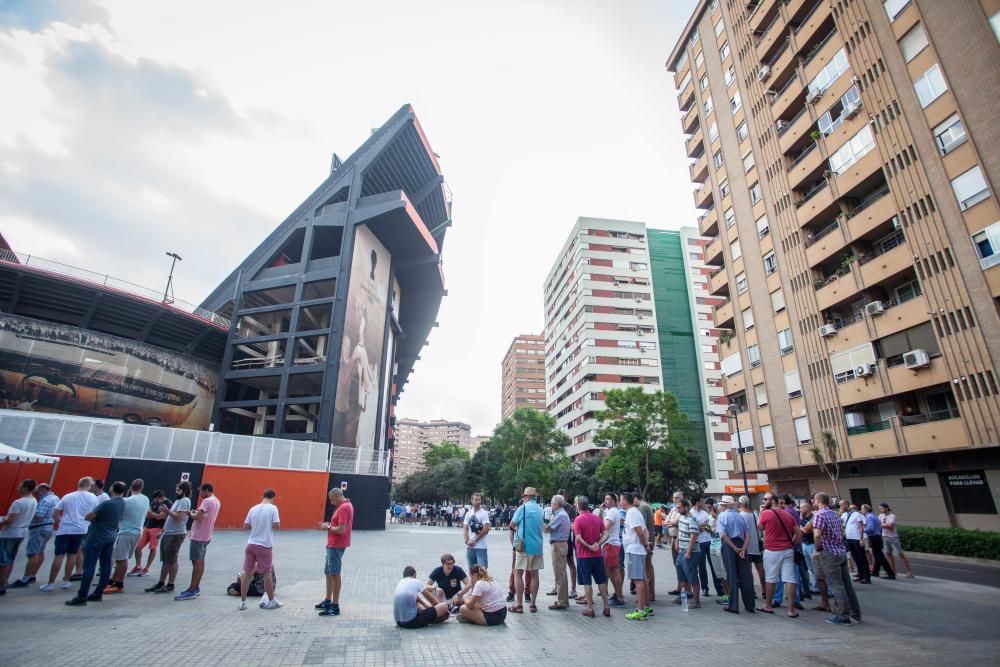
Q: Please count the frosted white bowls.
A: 0